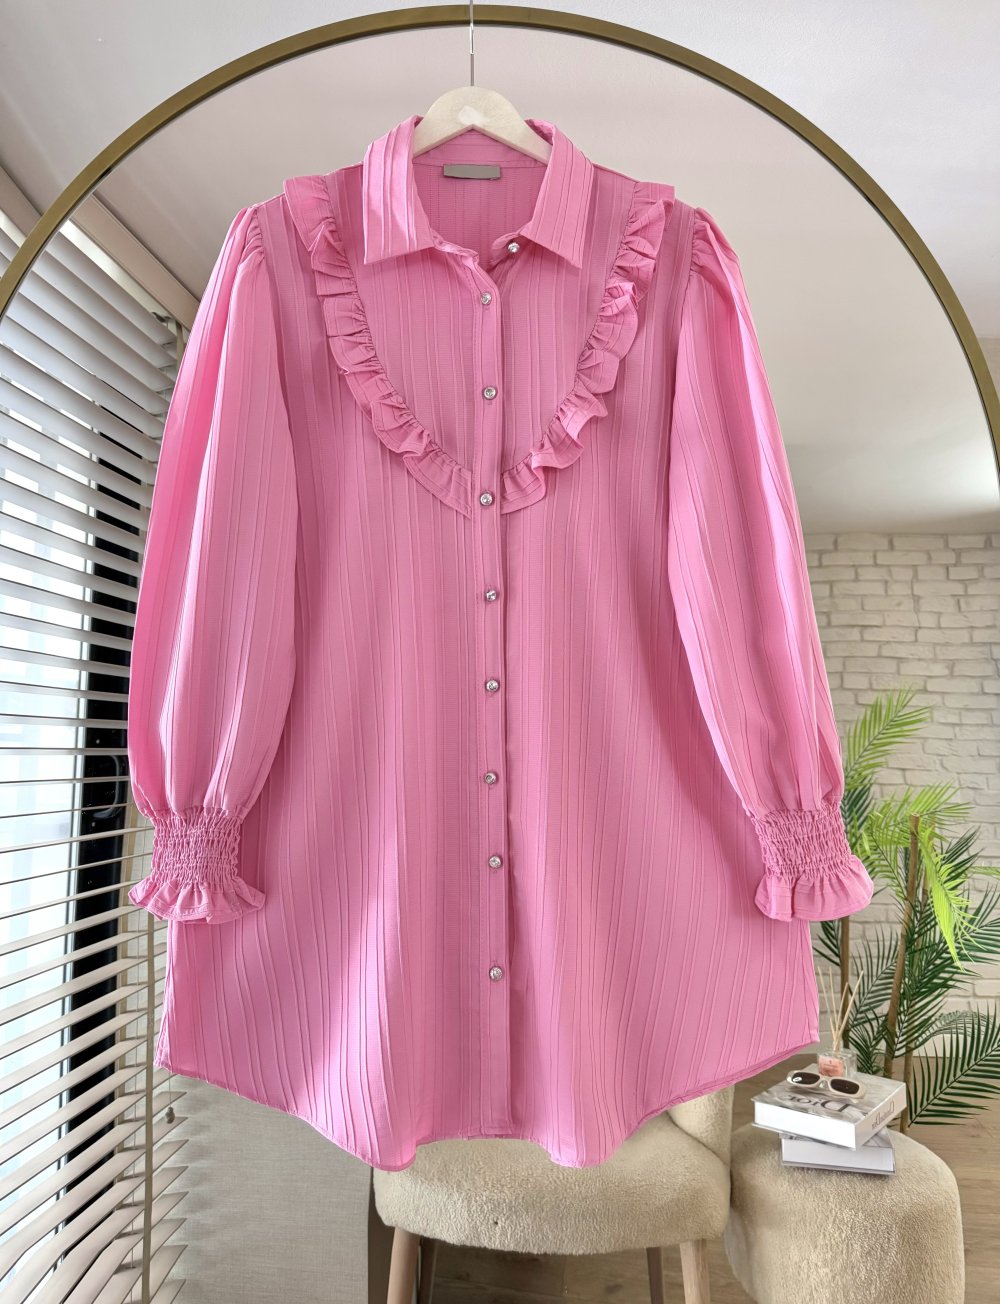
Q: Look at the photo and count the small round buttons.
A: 9